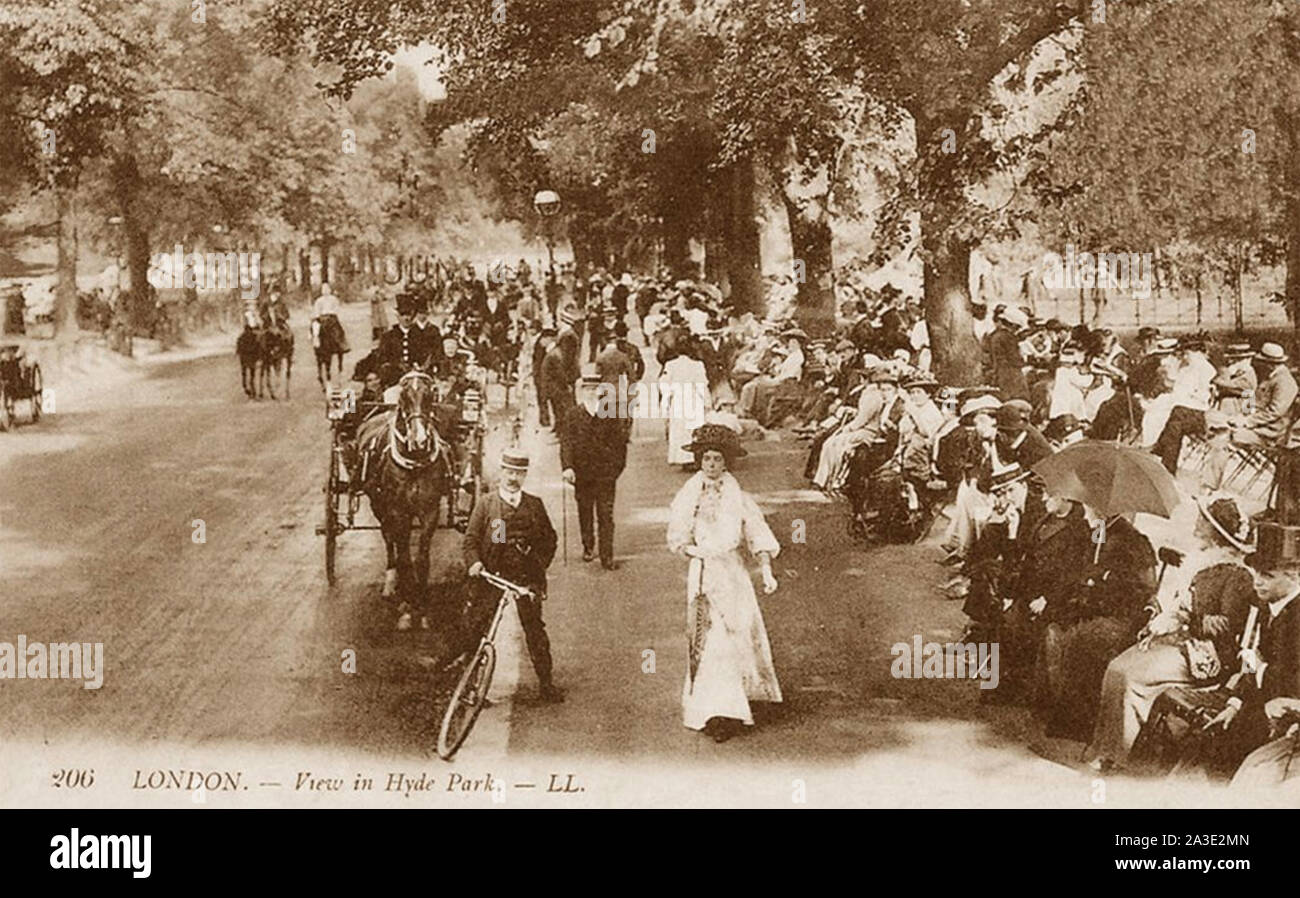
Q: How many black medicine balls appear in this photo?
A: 0